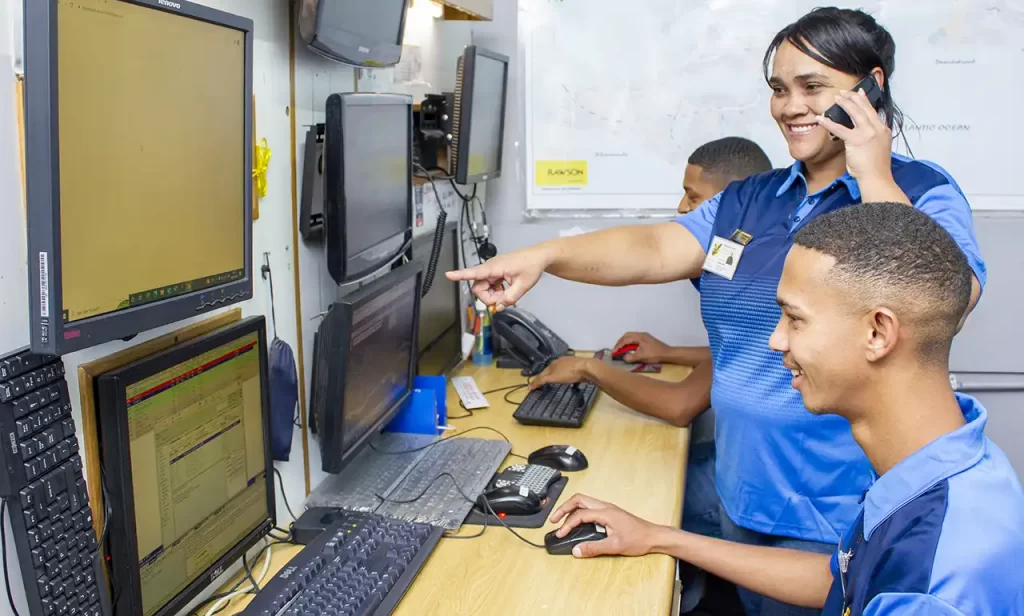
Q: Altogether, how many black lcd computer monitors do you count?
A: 7